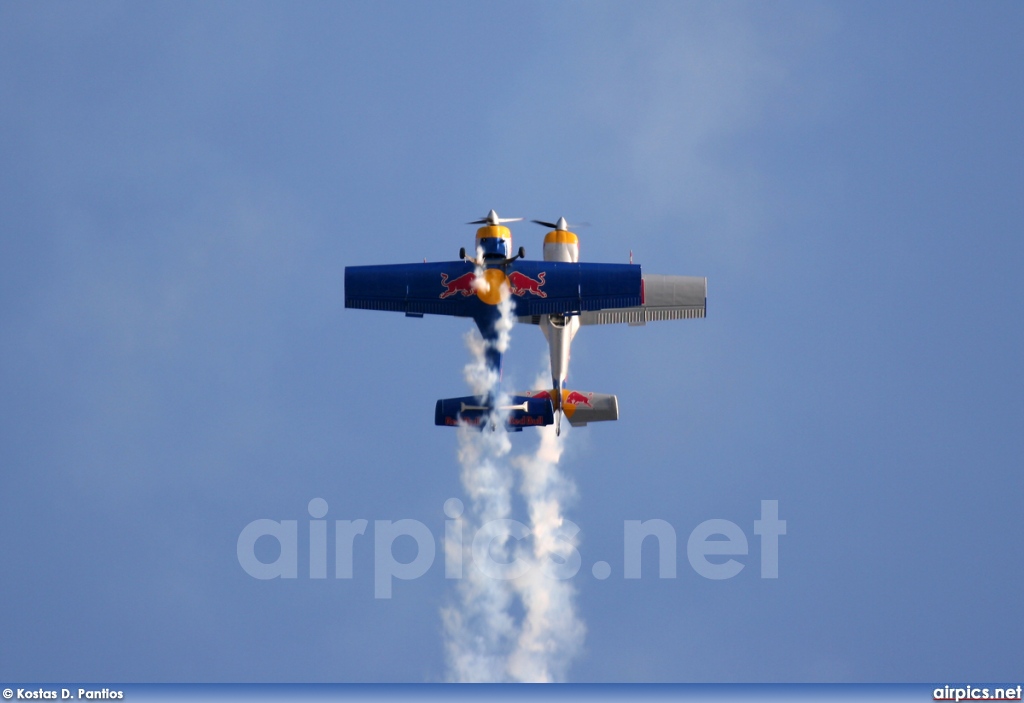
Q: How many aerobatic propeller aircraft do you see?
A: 2